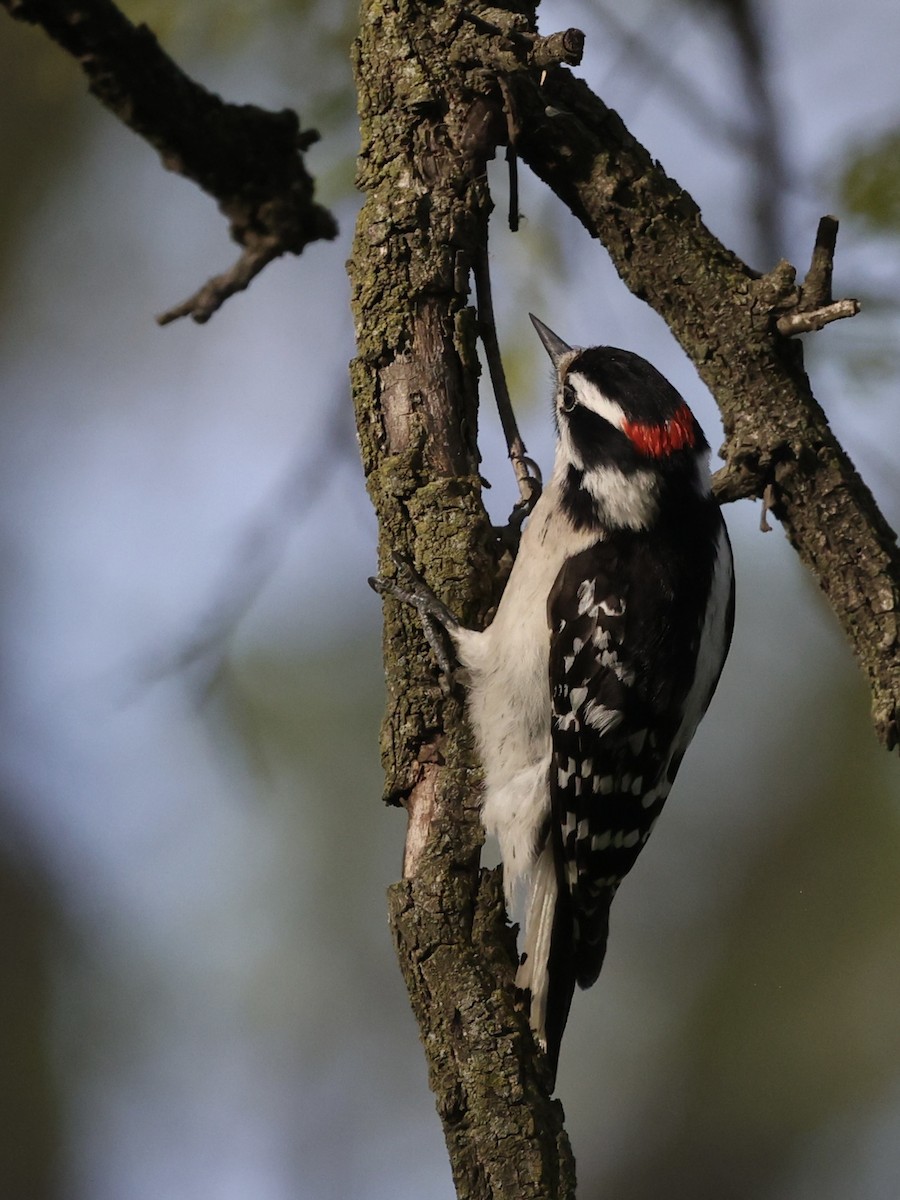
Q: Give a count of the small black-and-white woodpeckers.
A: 1